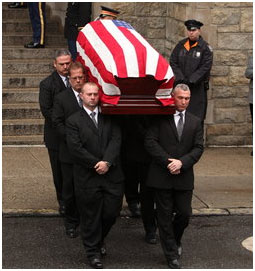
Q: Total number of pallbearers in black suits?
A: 4